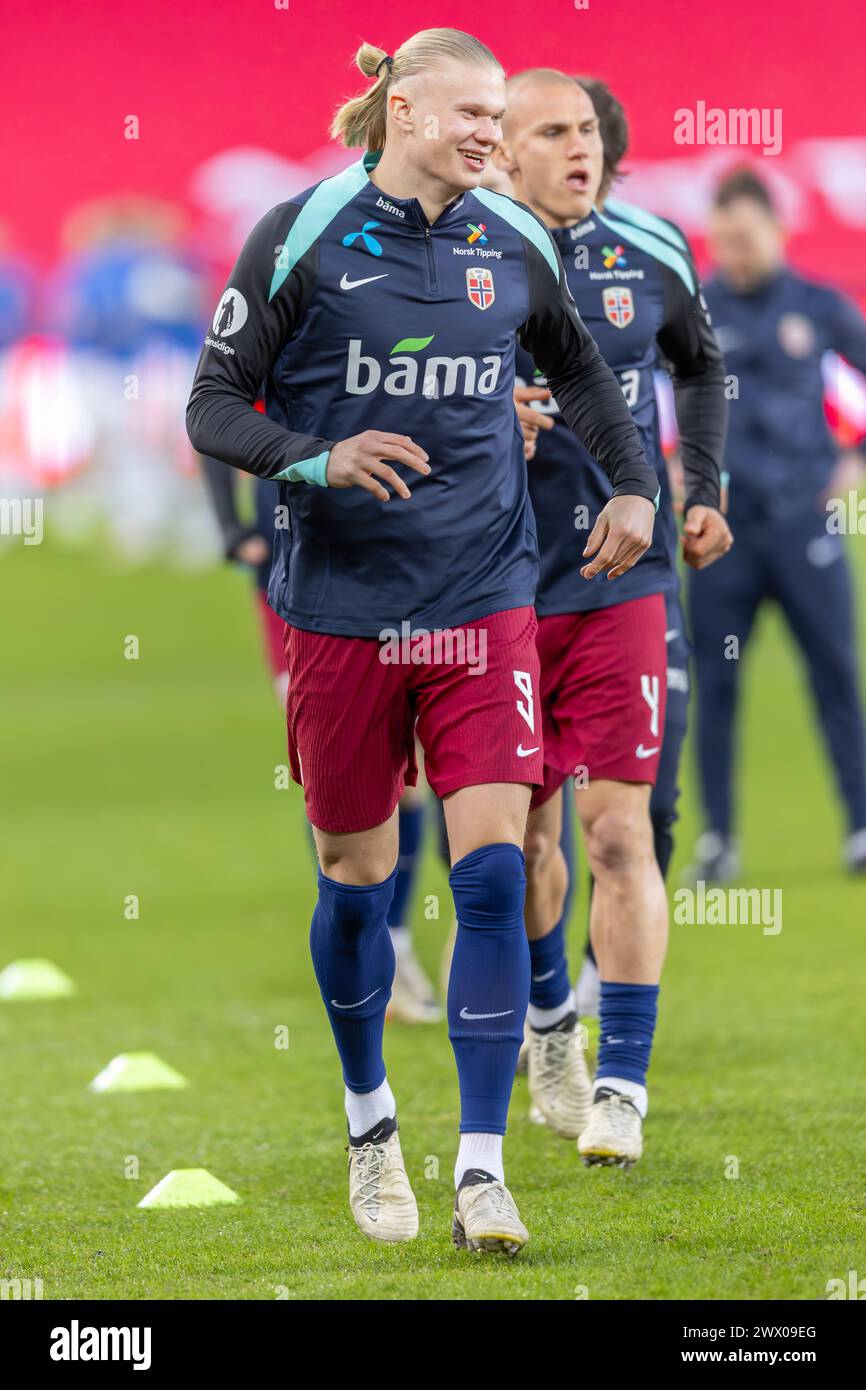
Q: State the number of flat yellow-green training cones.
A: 3